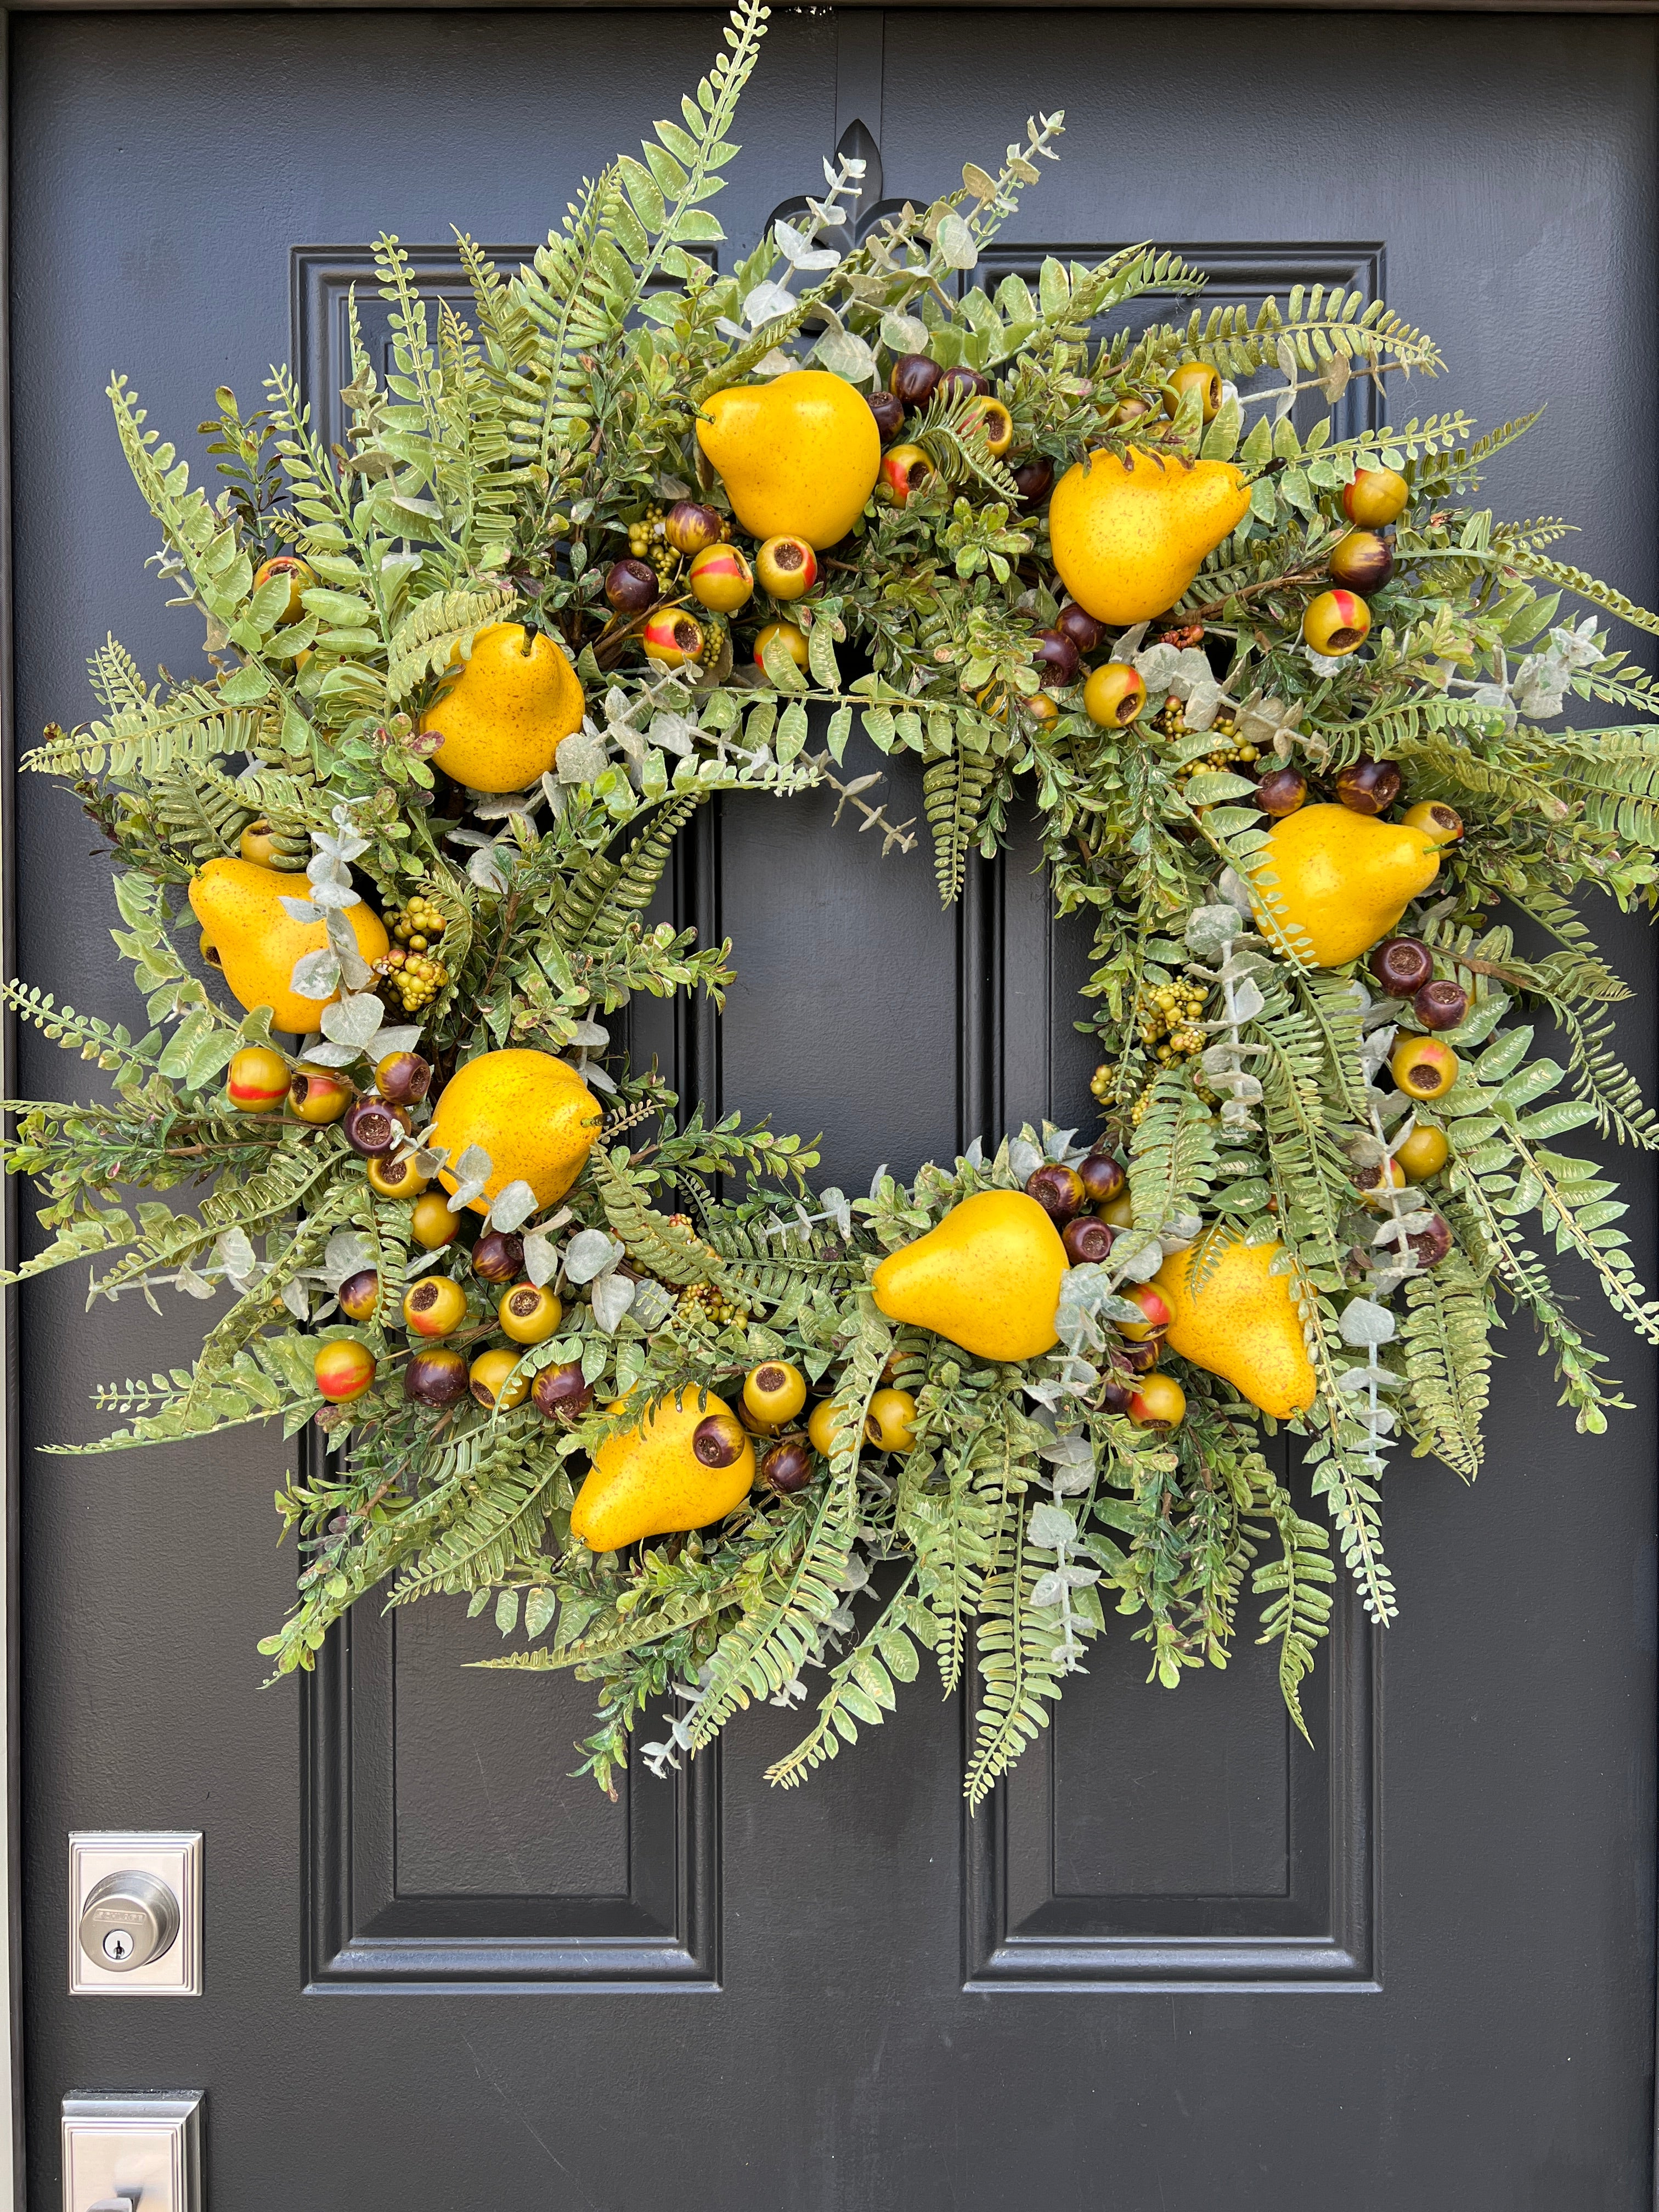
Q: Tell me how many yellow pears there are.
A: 9